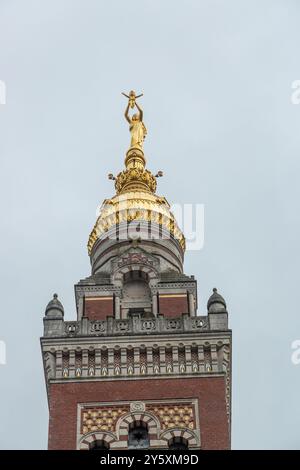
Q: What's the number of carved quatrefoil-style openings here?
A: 6